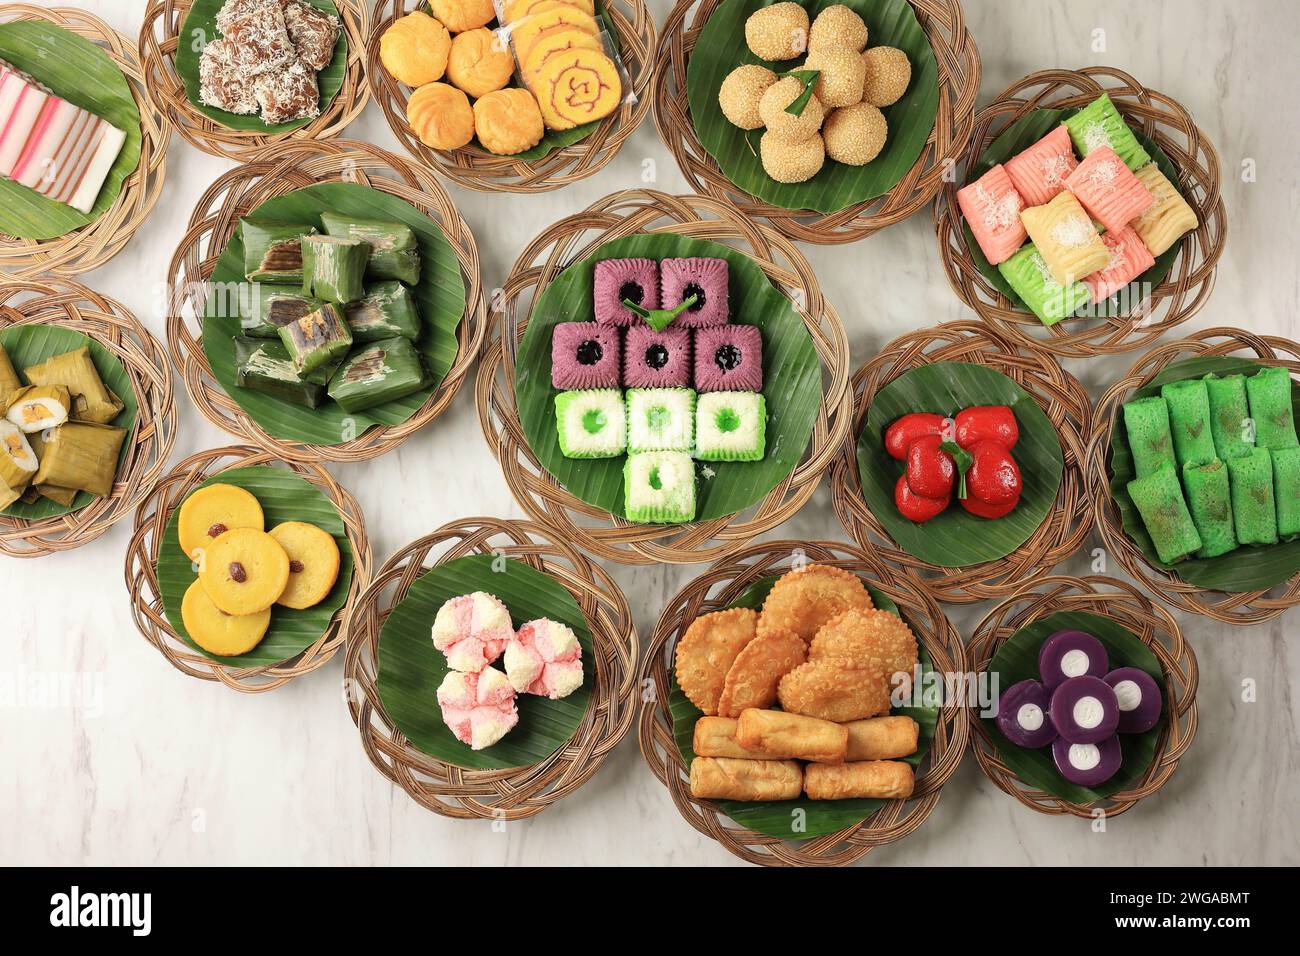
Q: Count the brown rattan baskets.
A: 14